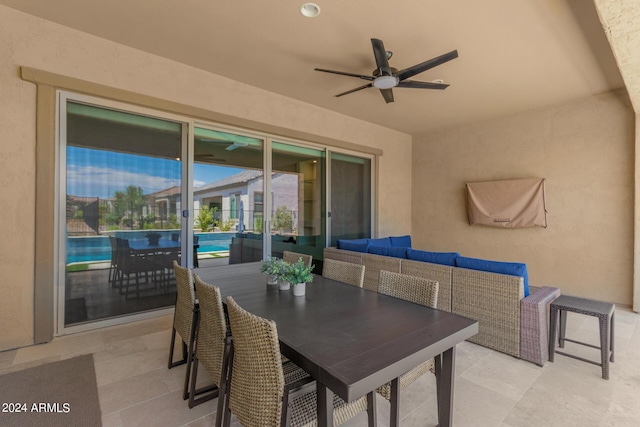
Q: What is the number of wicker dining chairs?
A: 6